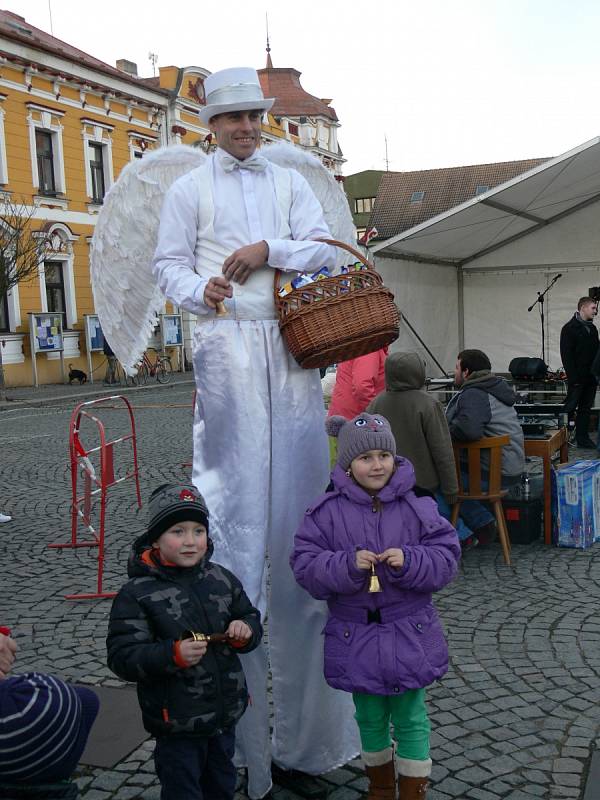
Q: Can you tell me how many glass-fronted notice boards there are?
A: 3